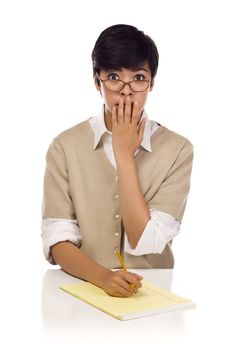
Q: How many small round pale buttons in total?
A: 4